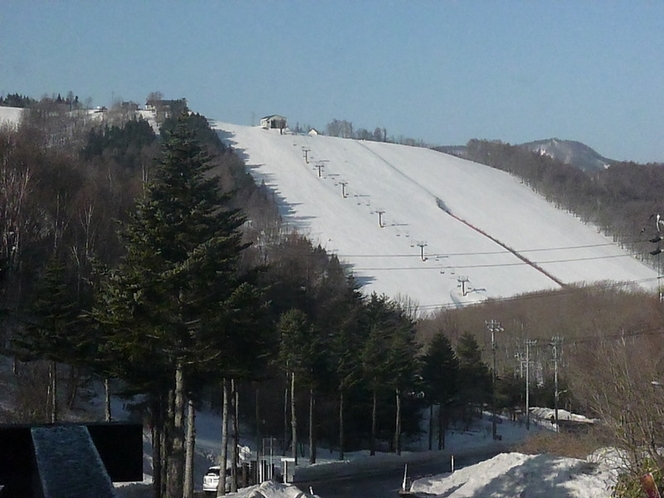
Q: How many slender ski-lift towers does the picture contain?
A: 6